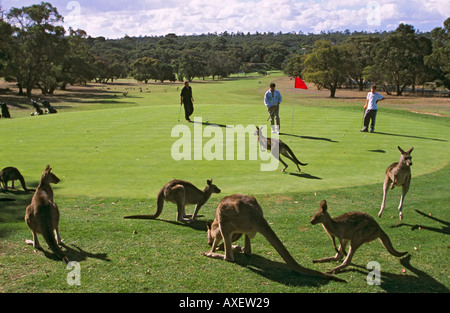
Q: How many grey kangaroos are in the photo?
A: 7